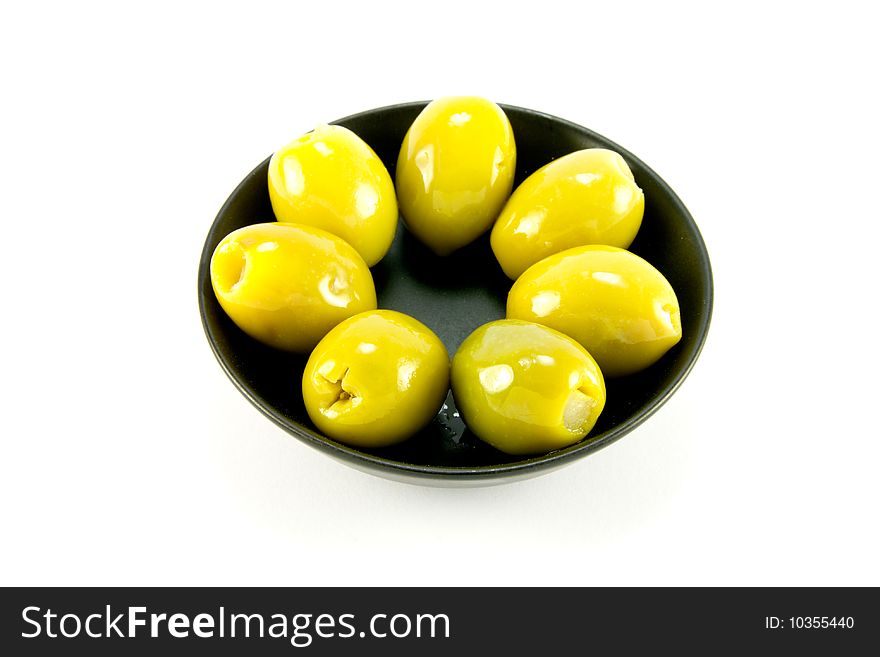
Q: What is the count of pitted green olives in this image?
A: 7